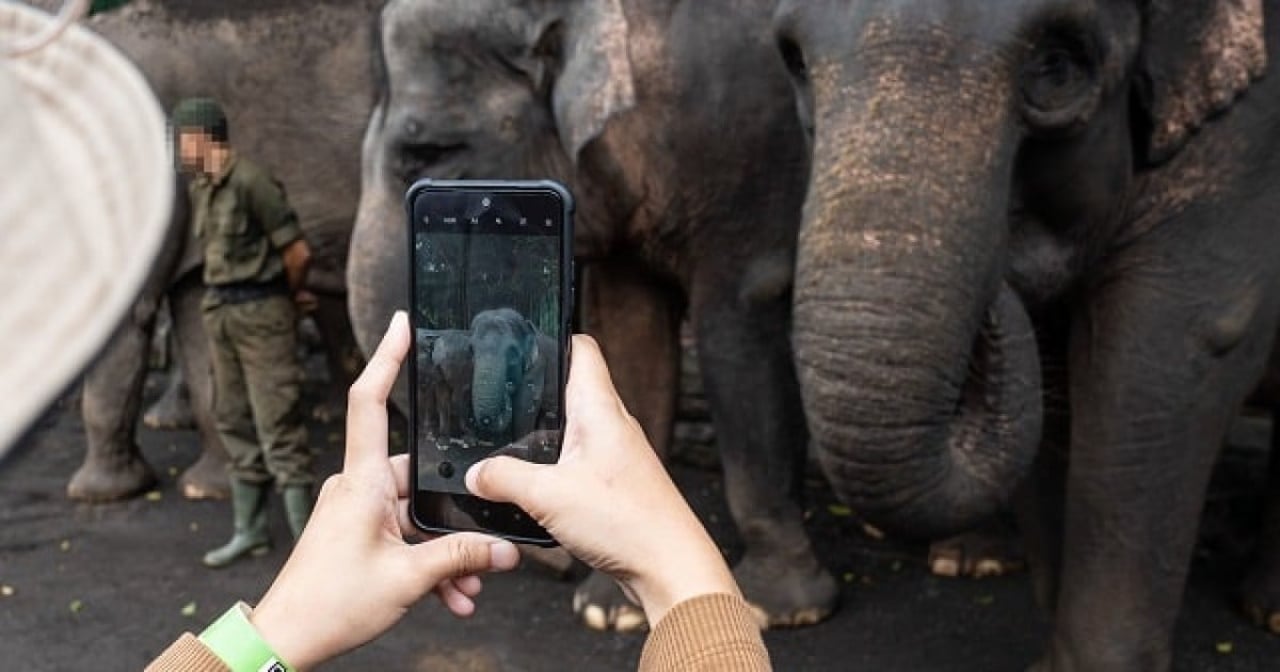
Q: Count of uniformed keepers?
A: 1